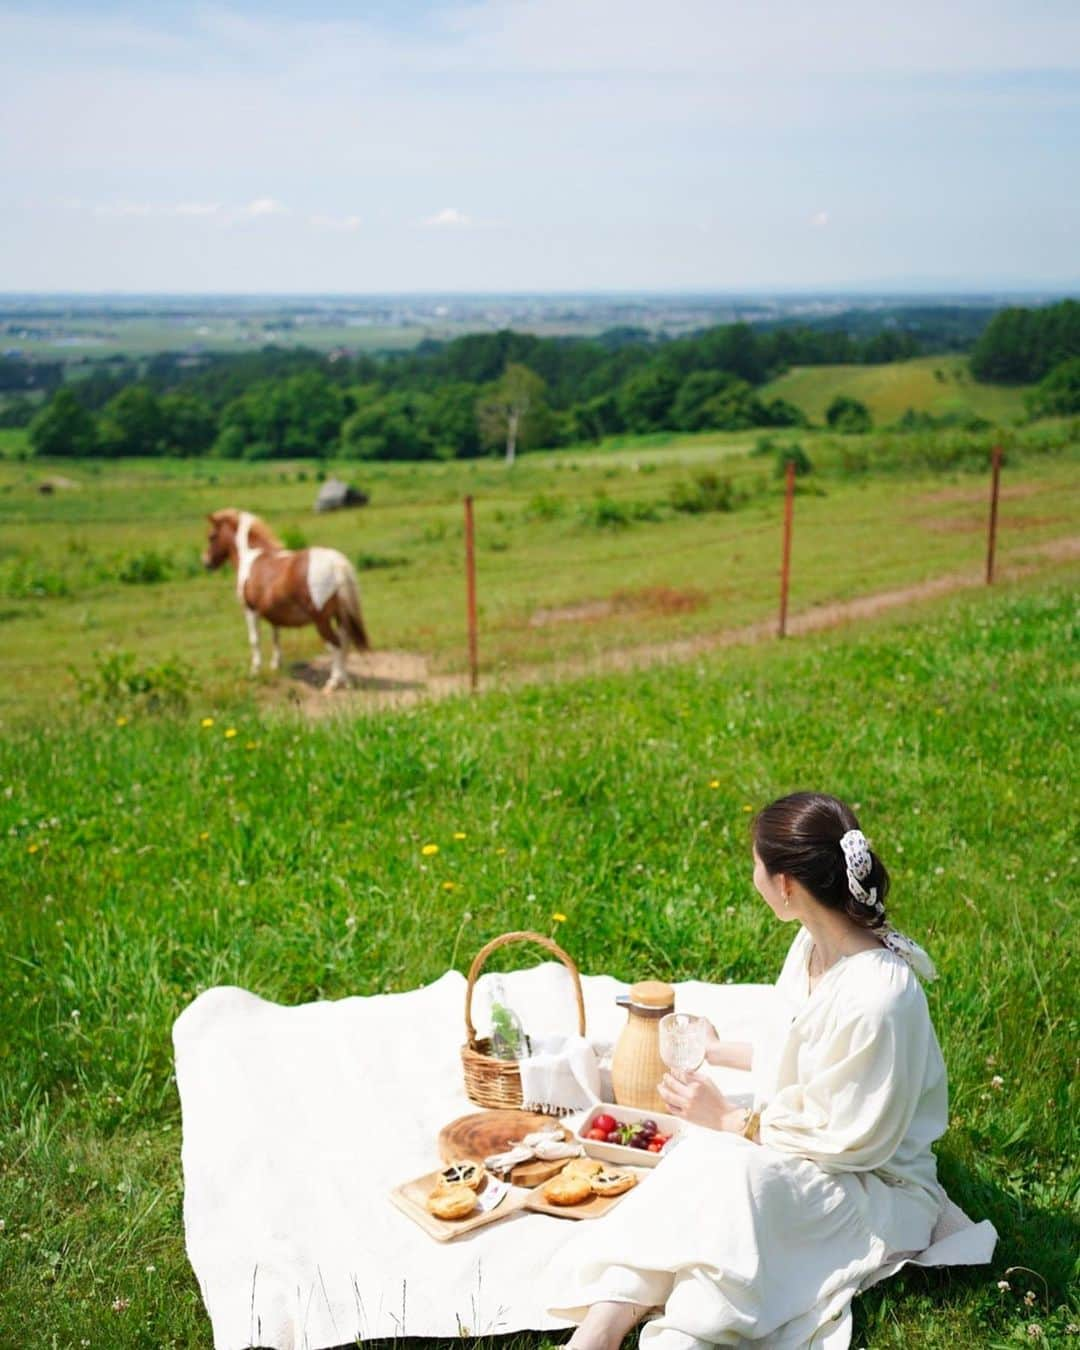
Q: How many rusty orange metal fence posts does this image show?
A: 3